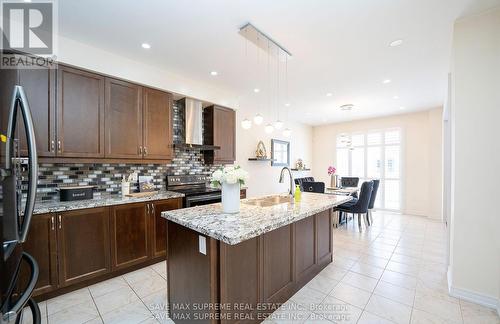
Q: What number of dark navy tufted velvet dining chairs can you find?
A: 6